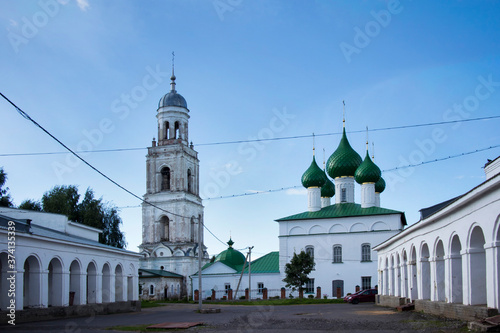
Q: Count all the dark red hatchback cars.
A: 1